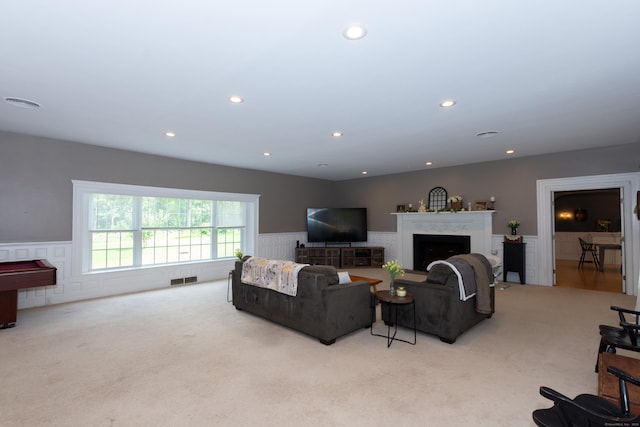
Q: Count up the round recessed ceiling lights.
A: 9